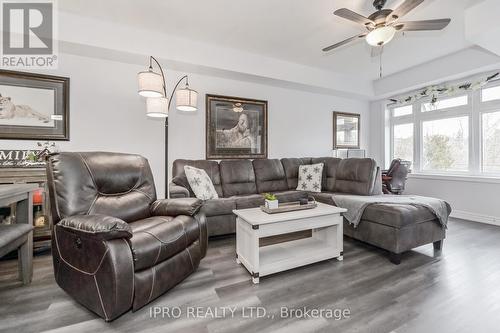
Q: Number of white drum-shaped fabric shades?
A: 3